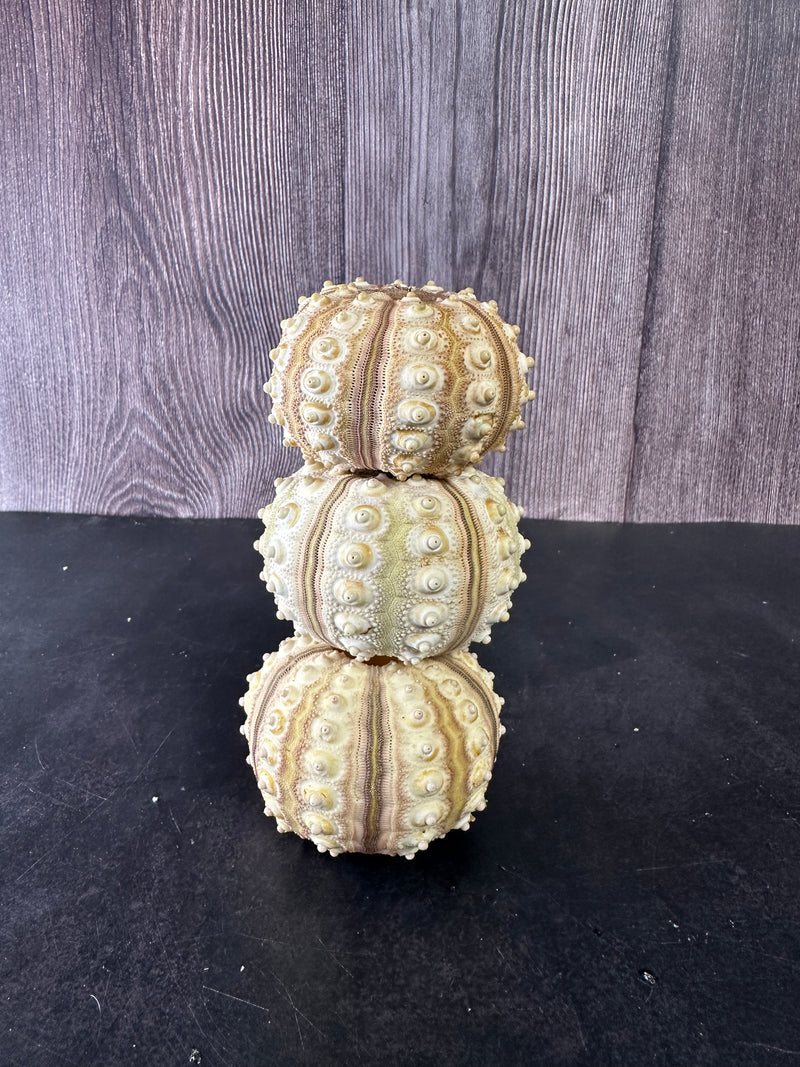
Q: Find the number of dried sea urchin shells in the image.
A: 3